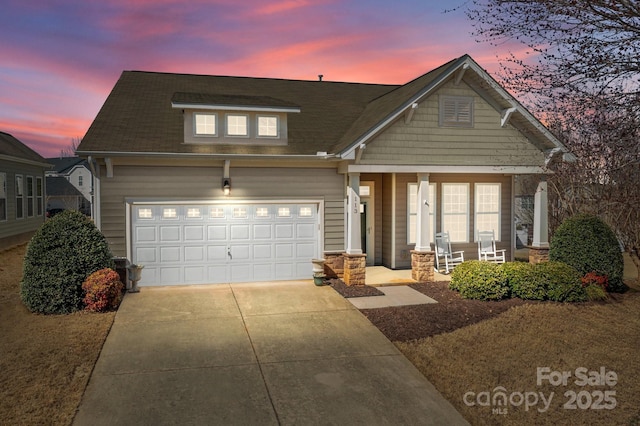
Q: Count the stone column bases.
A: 3